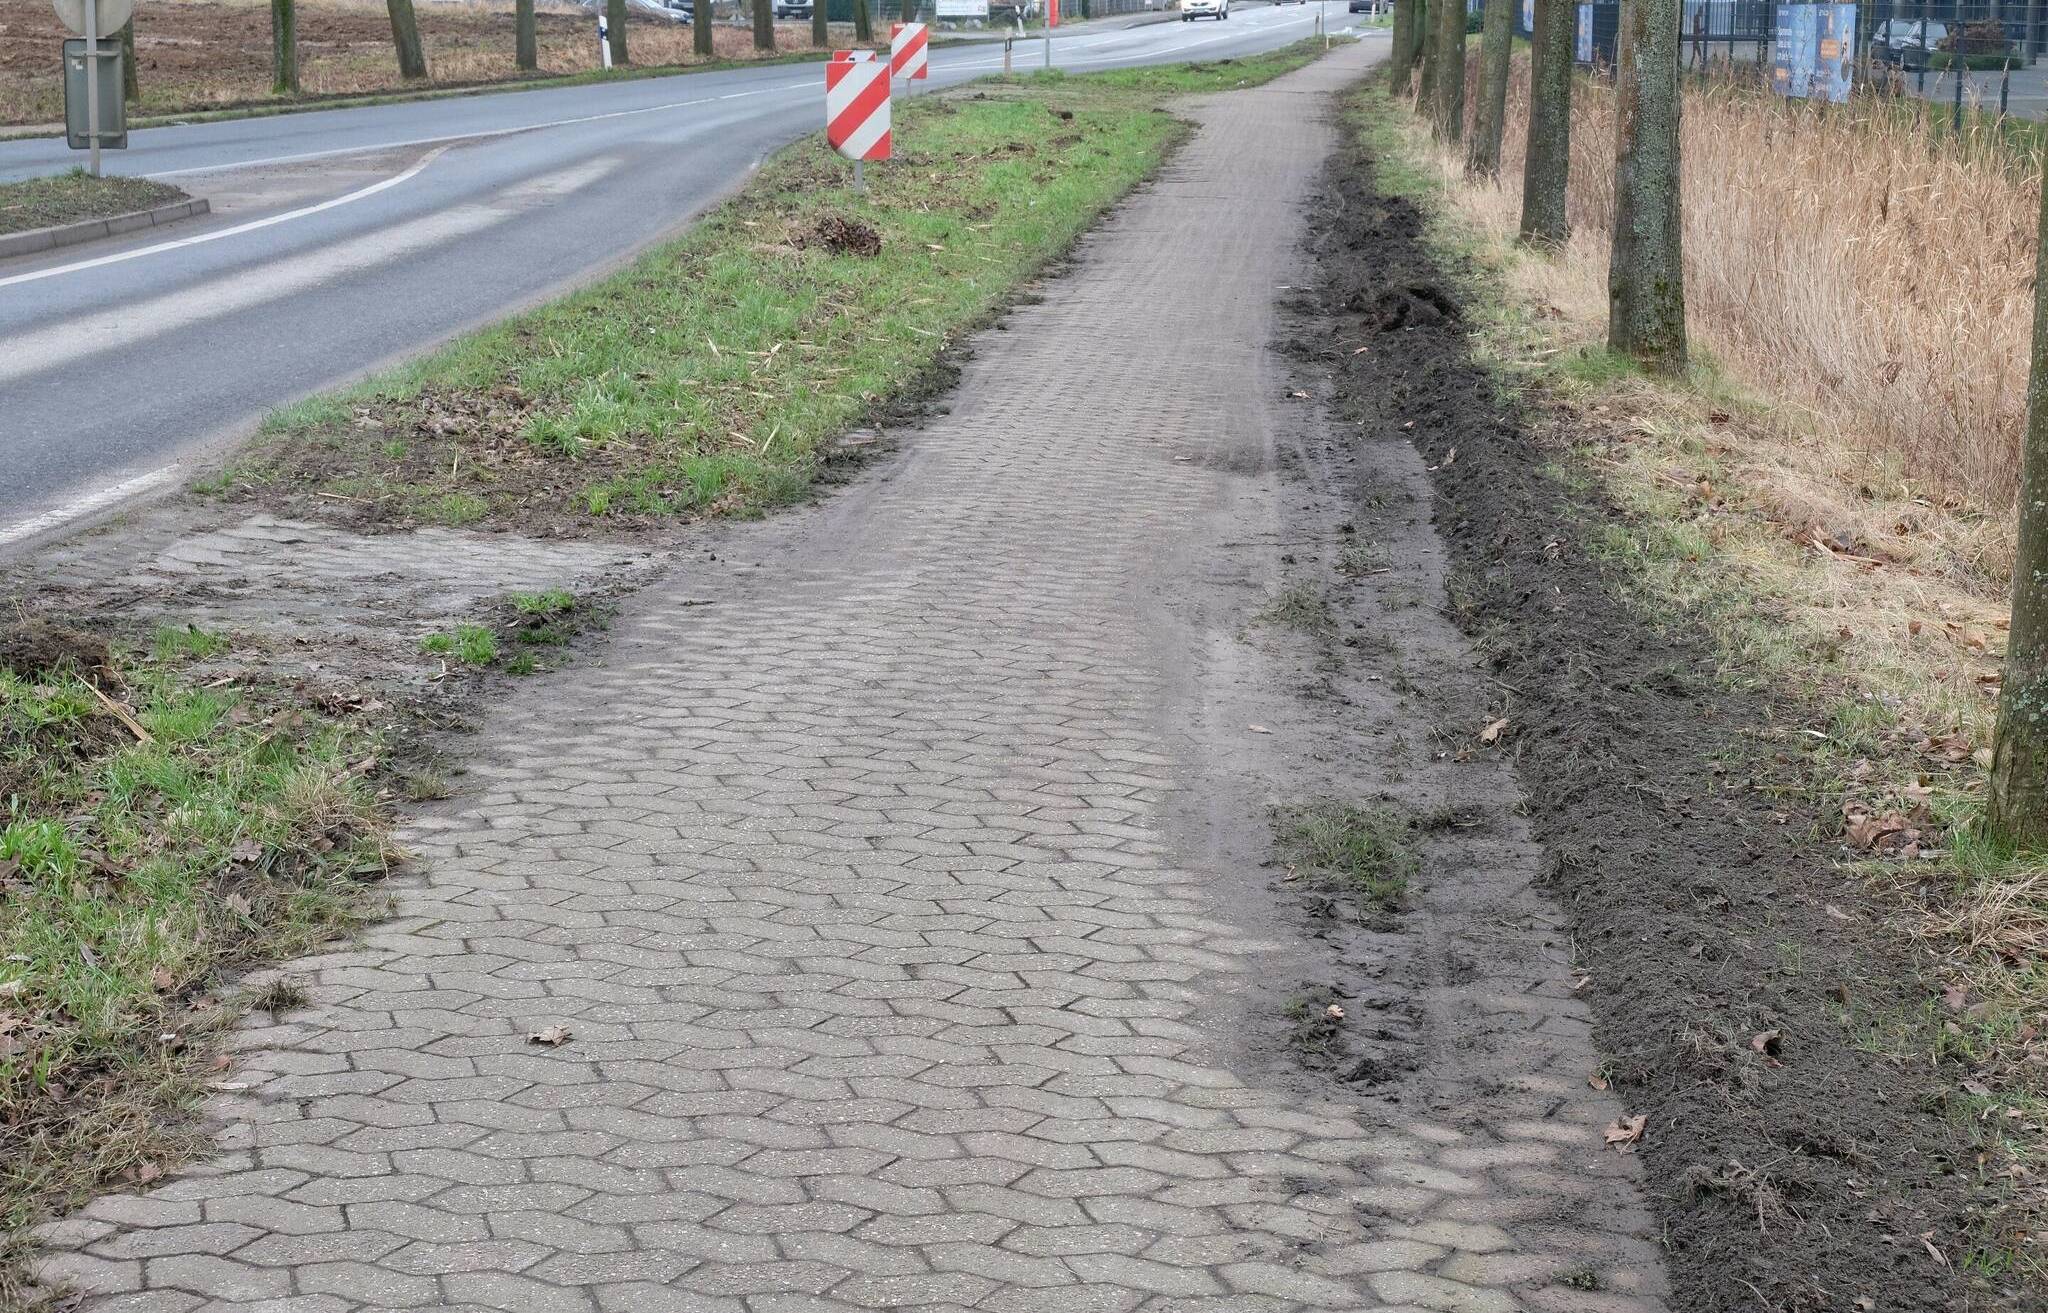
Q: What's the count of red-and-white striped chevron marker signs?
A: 3